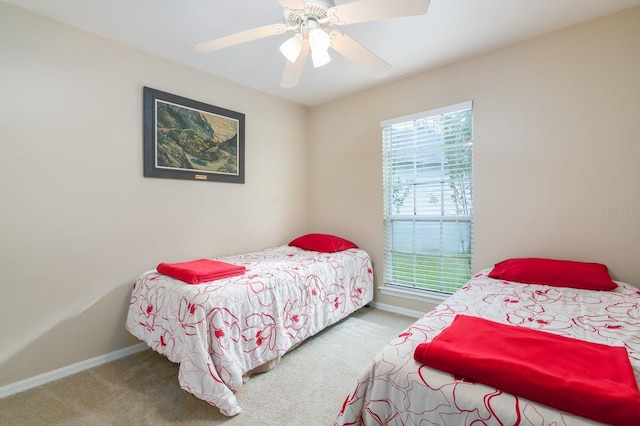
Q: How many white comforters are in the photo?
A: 2